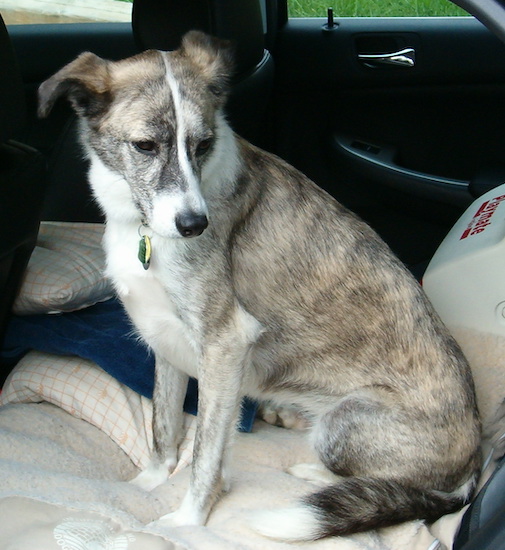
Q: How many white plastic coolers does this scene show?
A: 1